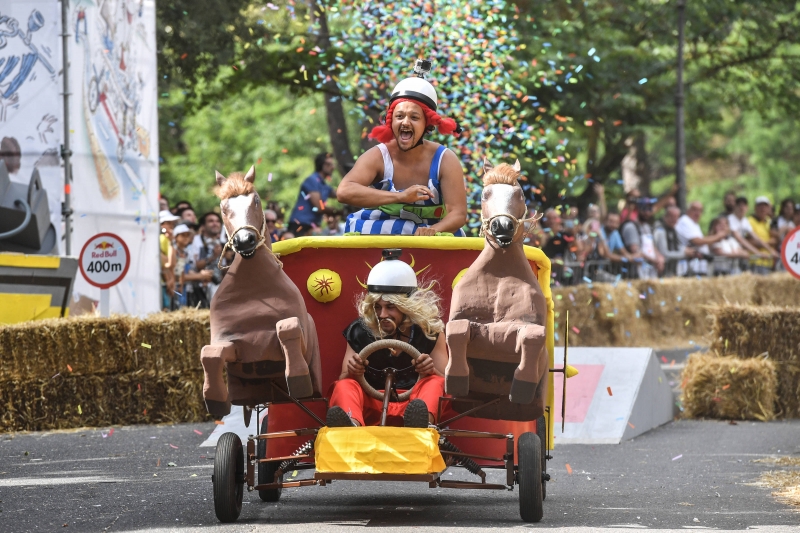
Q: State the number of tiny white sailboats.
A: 0